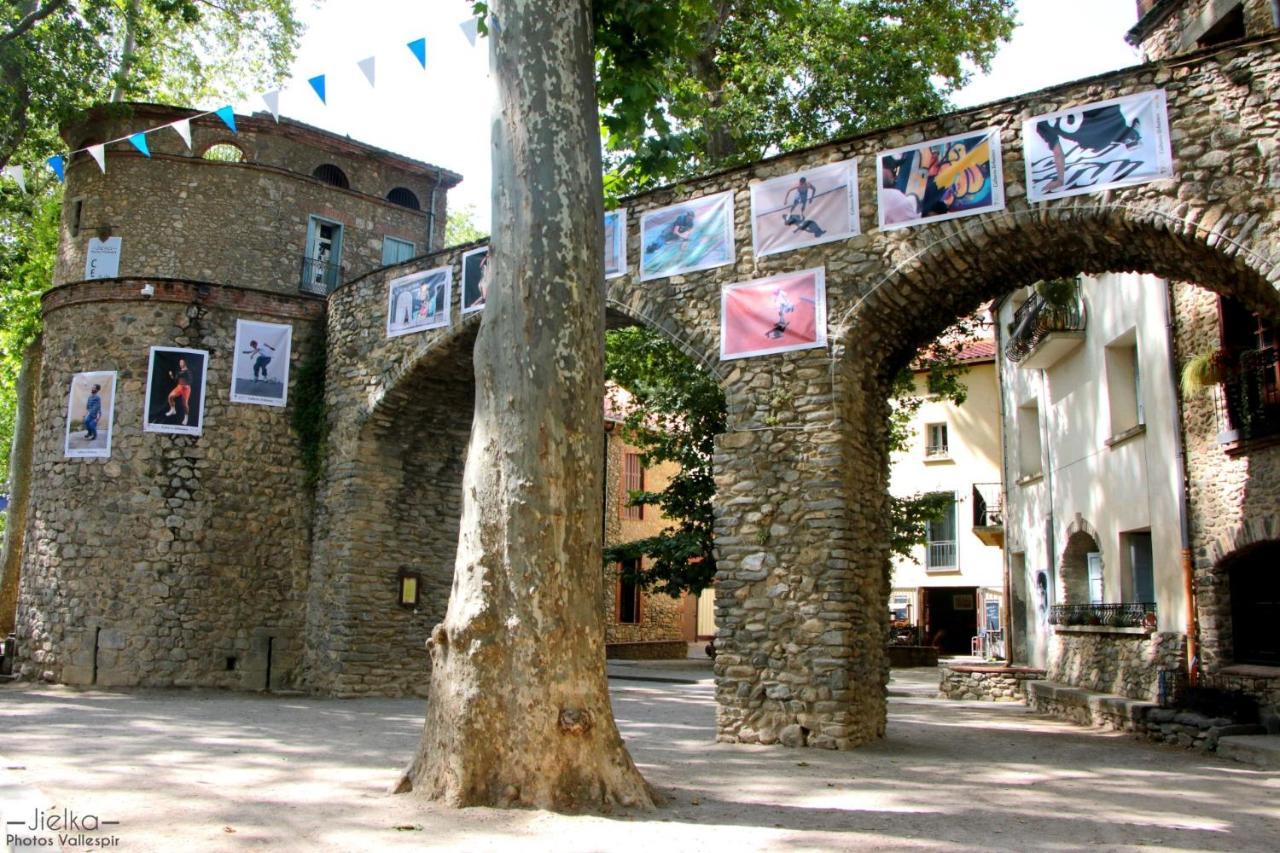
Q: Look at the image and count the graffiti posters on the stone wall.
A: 11